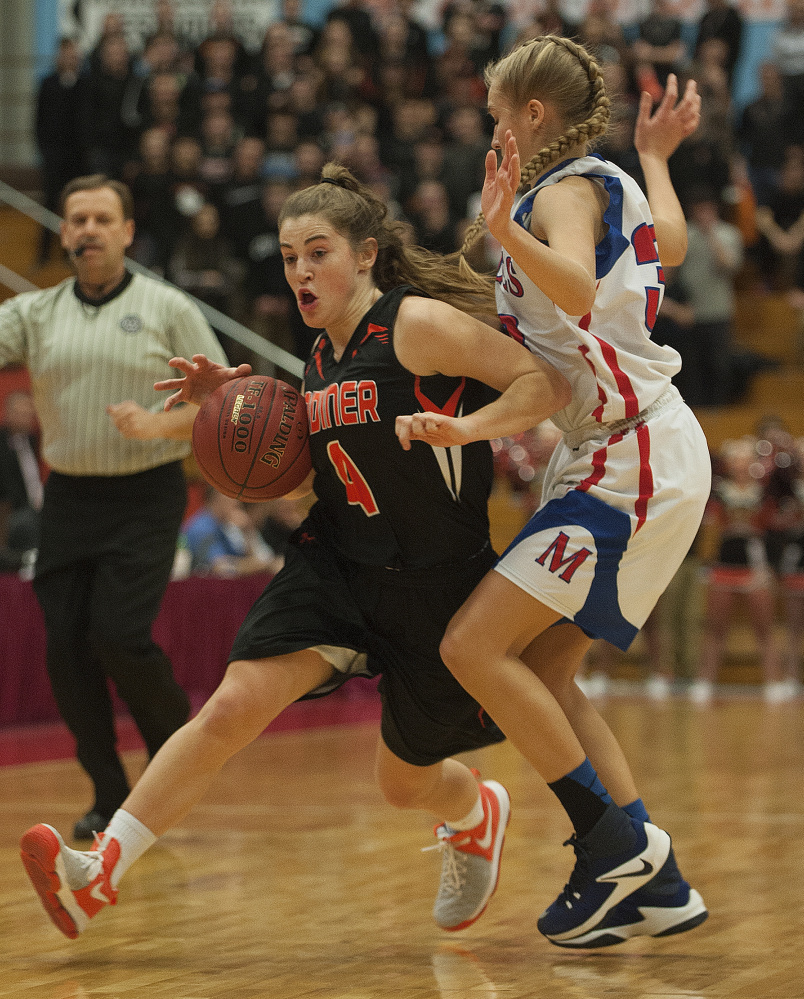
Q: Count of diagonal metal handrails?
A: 2